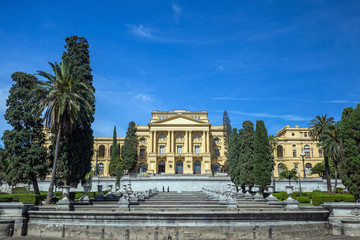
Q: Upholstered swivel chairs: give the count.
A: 0